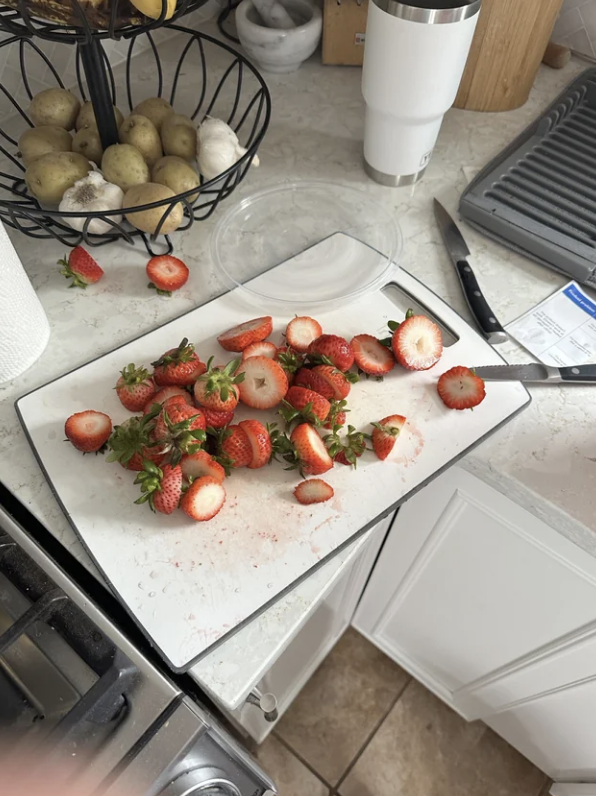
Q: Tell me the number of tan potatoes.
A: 11